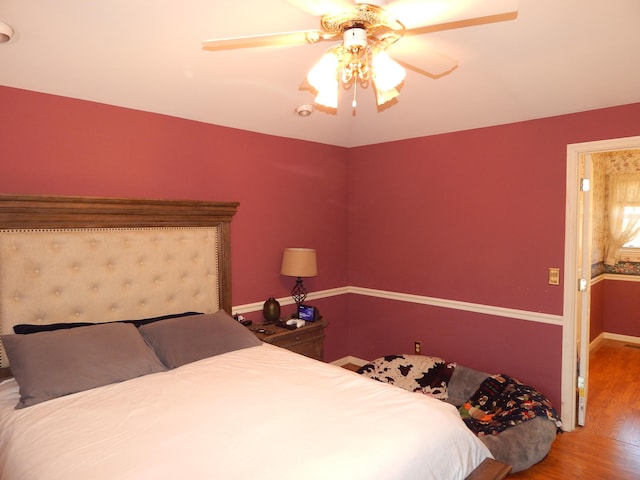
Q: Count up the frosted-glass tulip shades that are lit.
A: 4